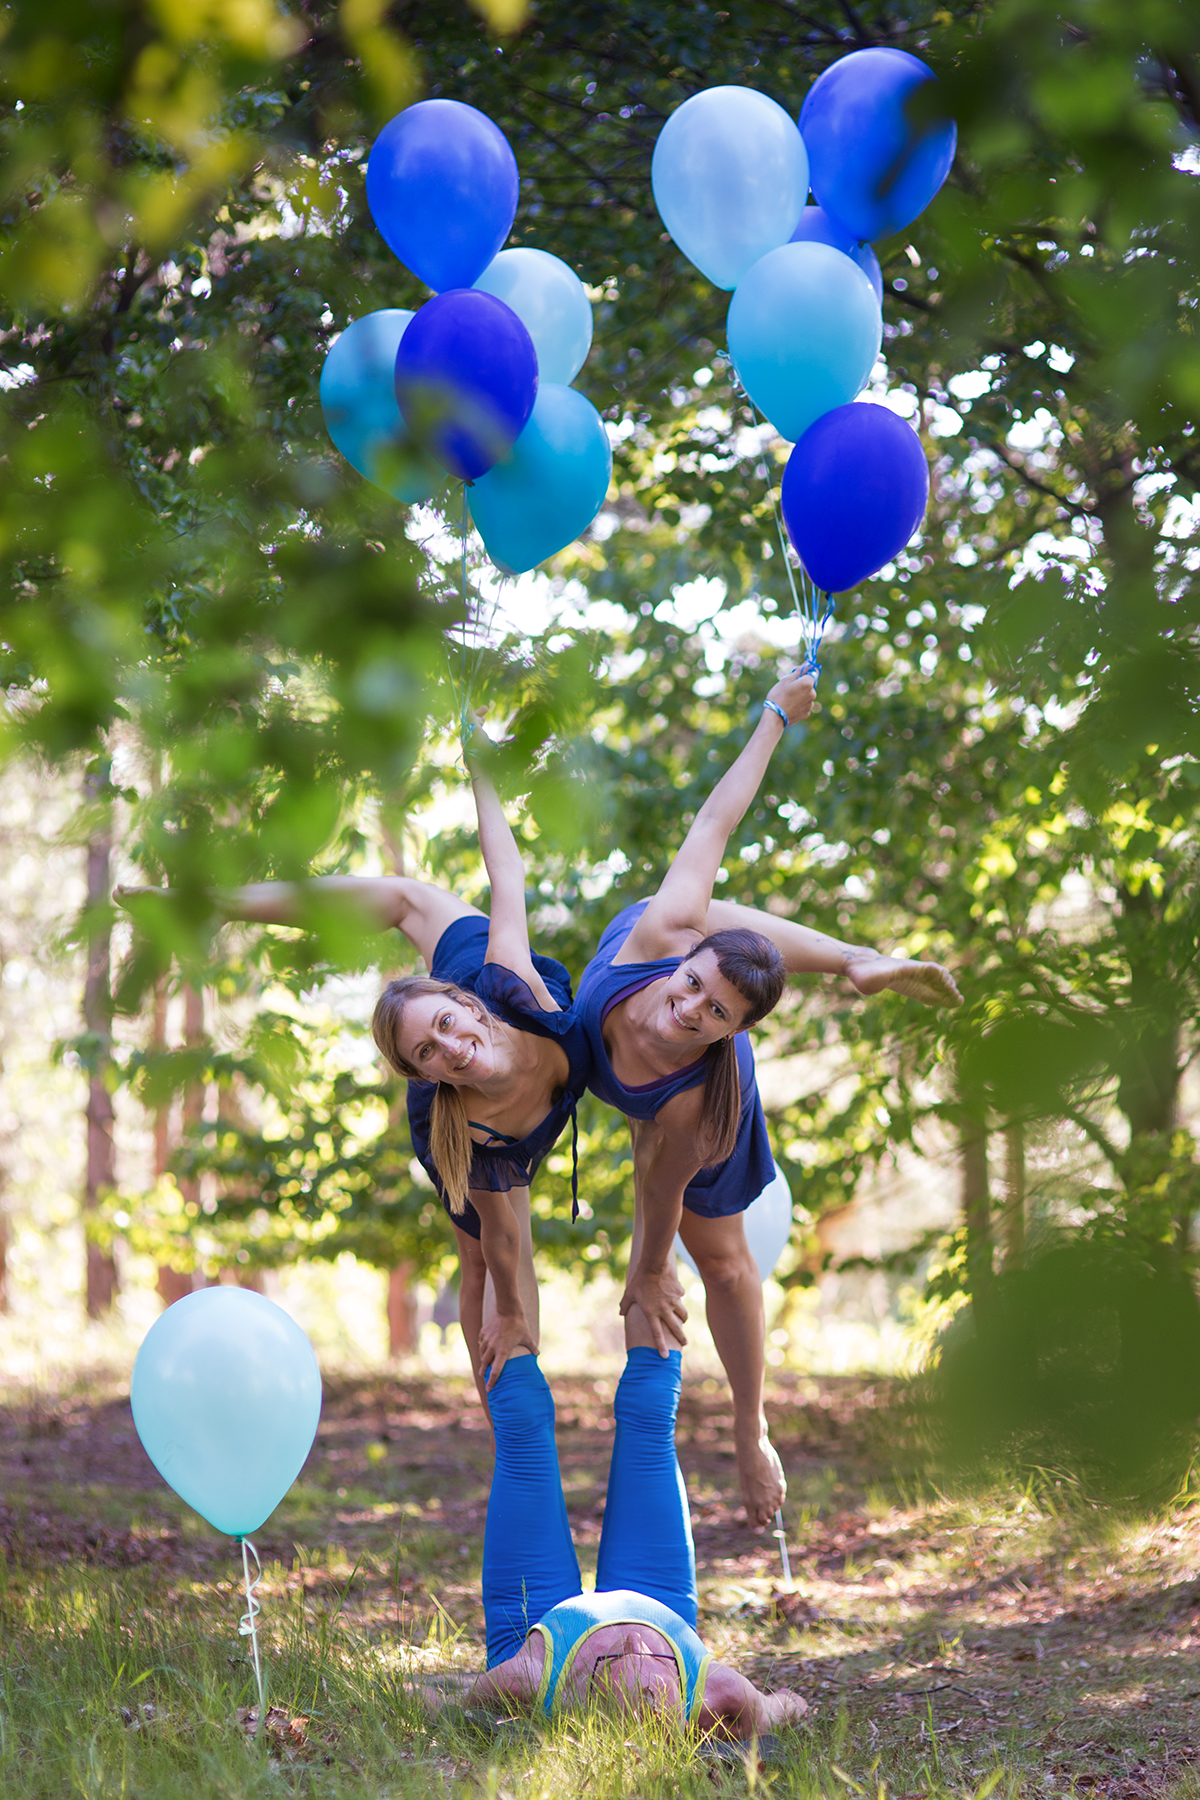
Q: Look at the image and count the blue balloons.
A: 12